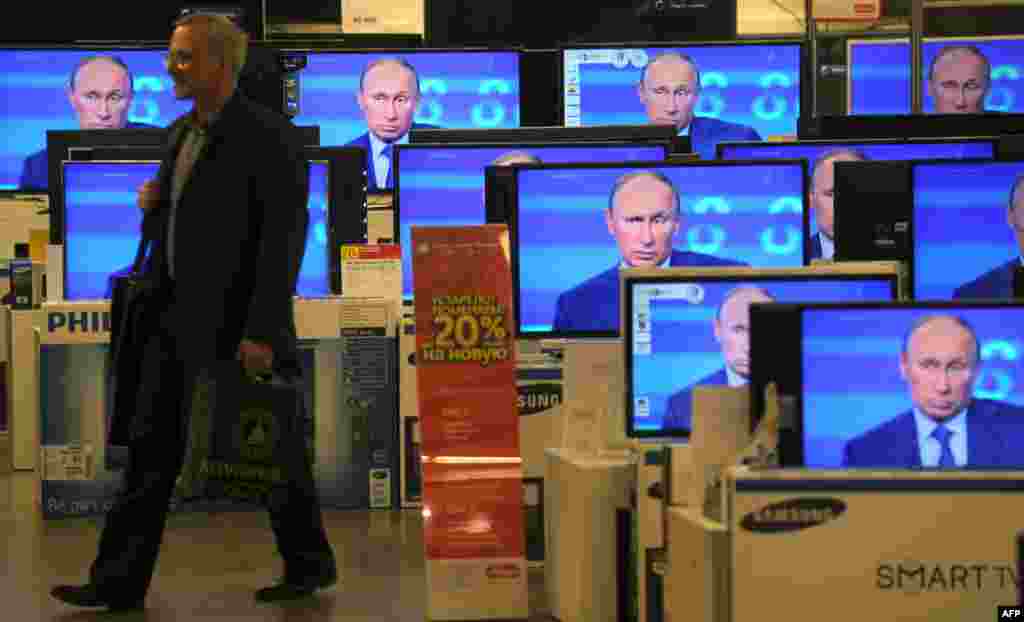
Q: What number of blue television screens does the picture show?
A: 11